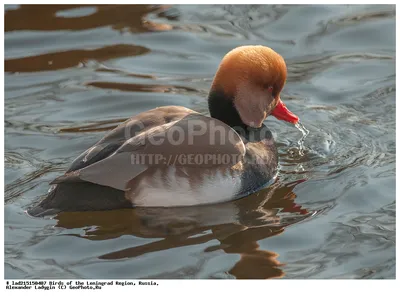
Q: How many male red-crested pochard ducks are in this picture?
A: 1